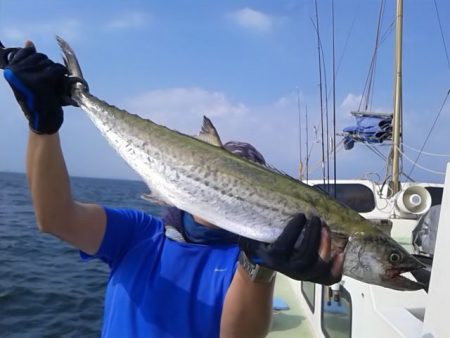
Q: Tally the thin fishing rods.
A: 5